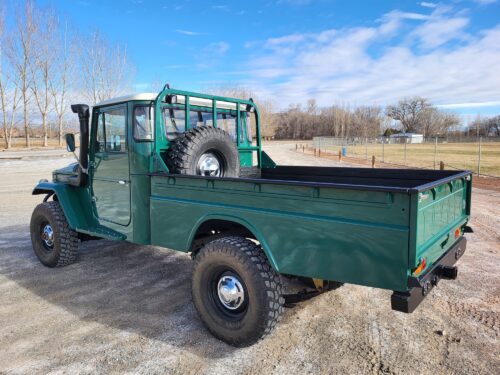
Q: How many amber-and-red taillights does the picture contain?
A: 2